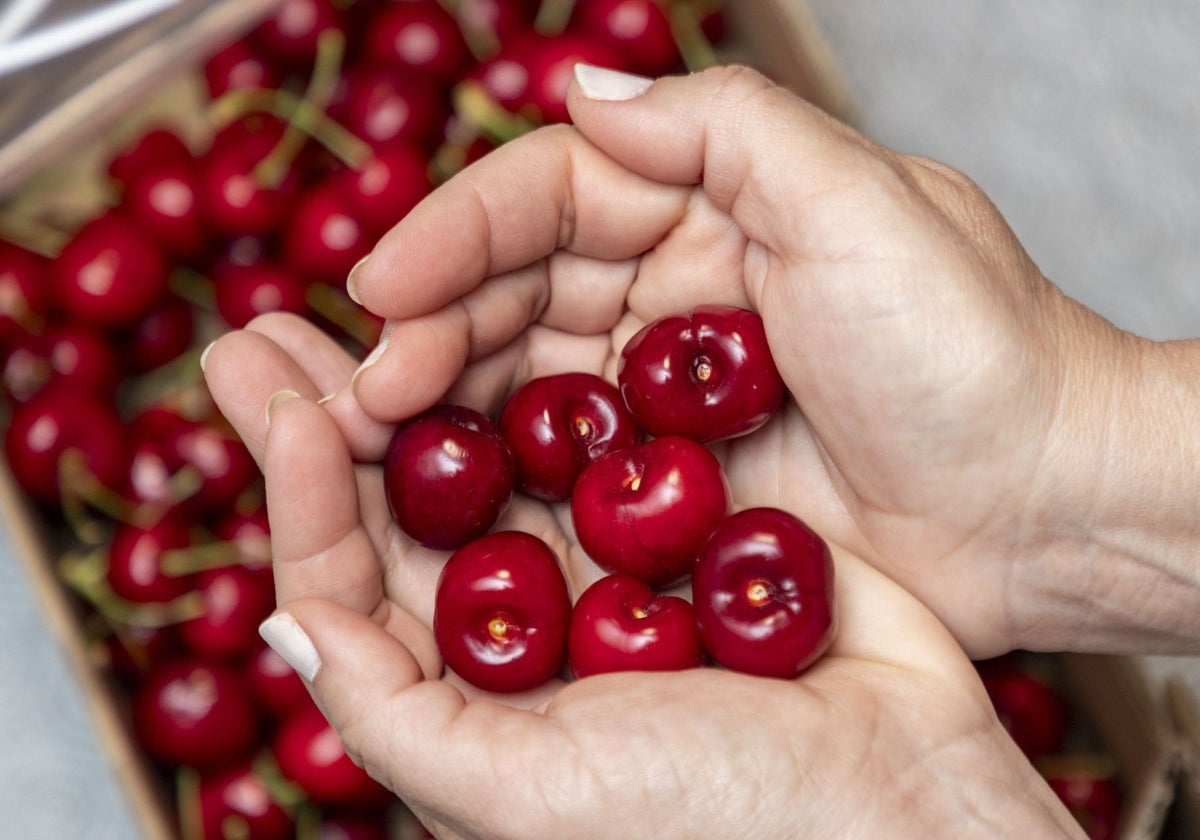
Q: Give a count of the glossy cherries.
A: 7